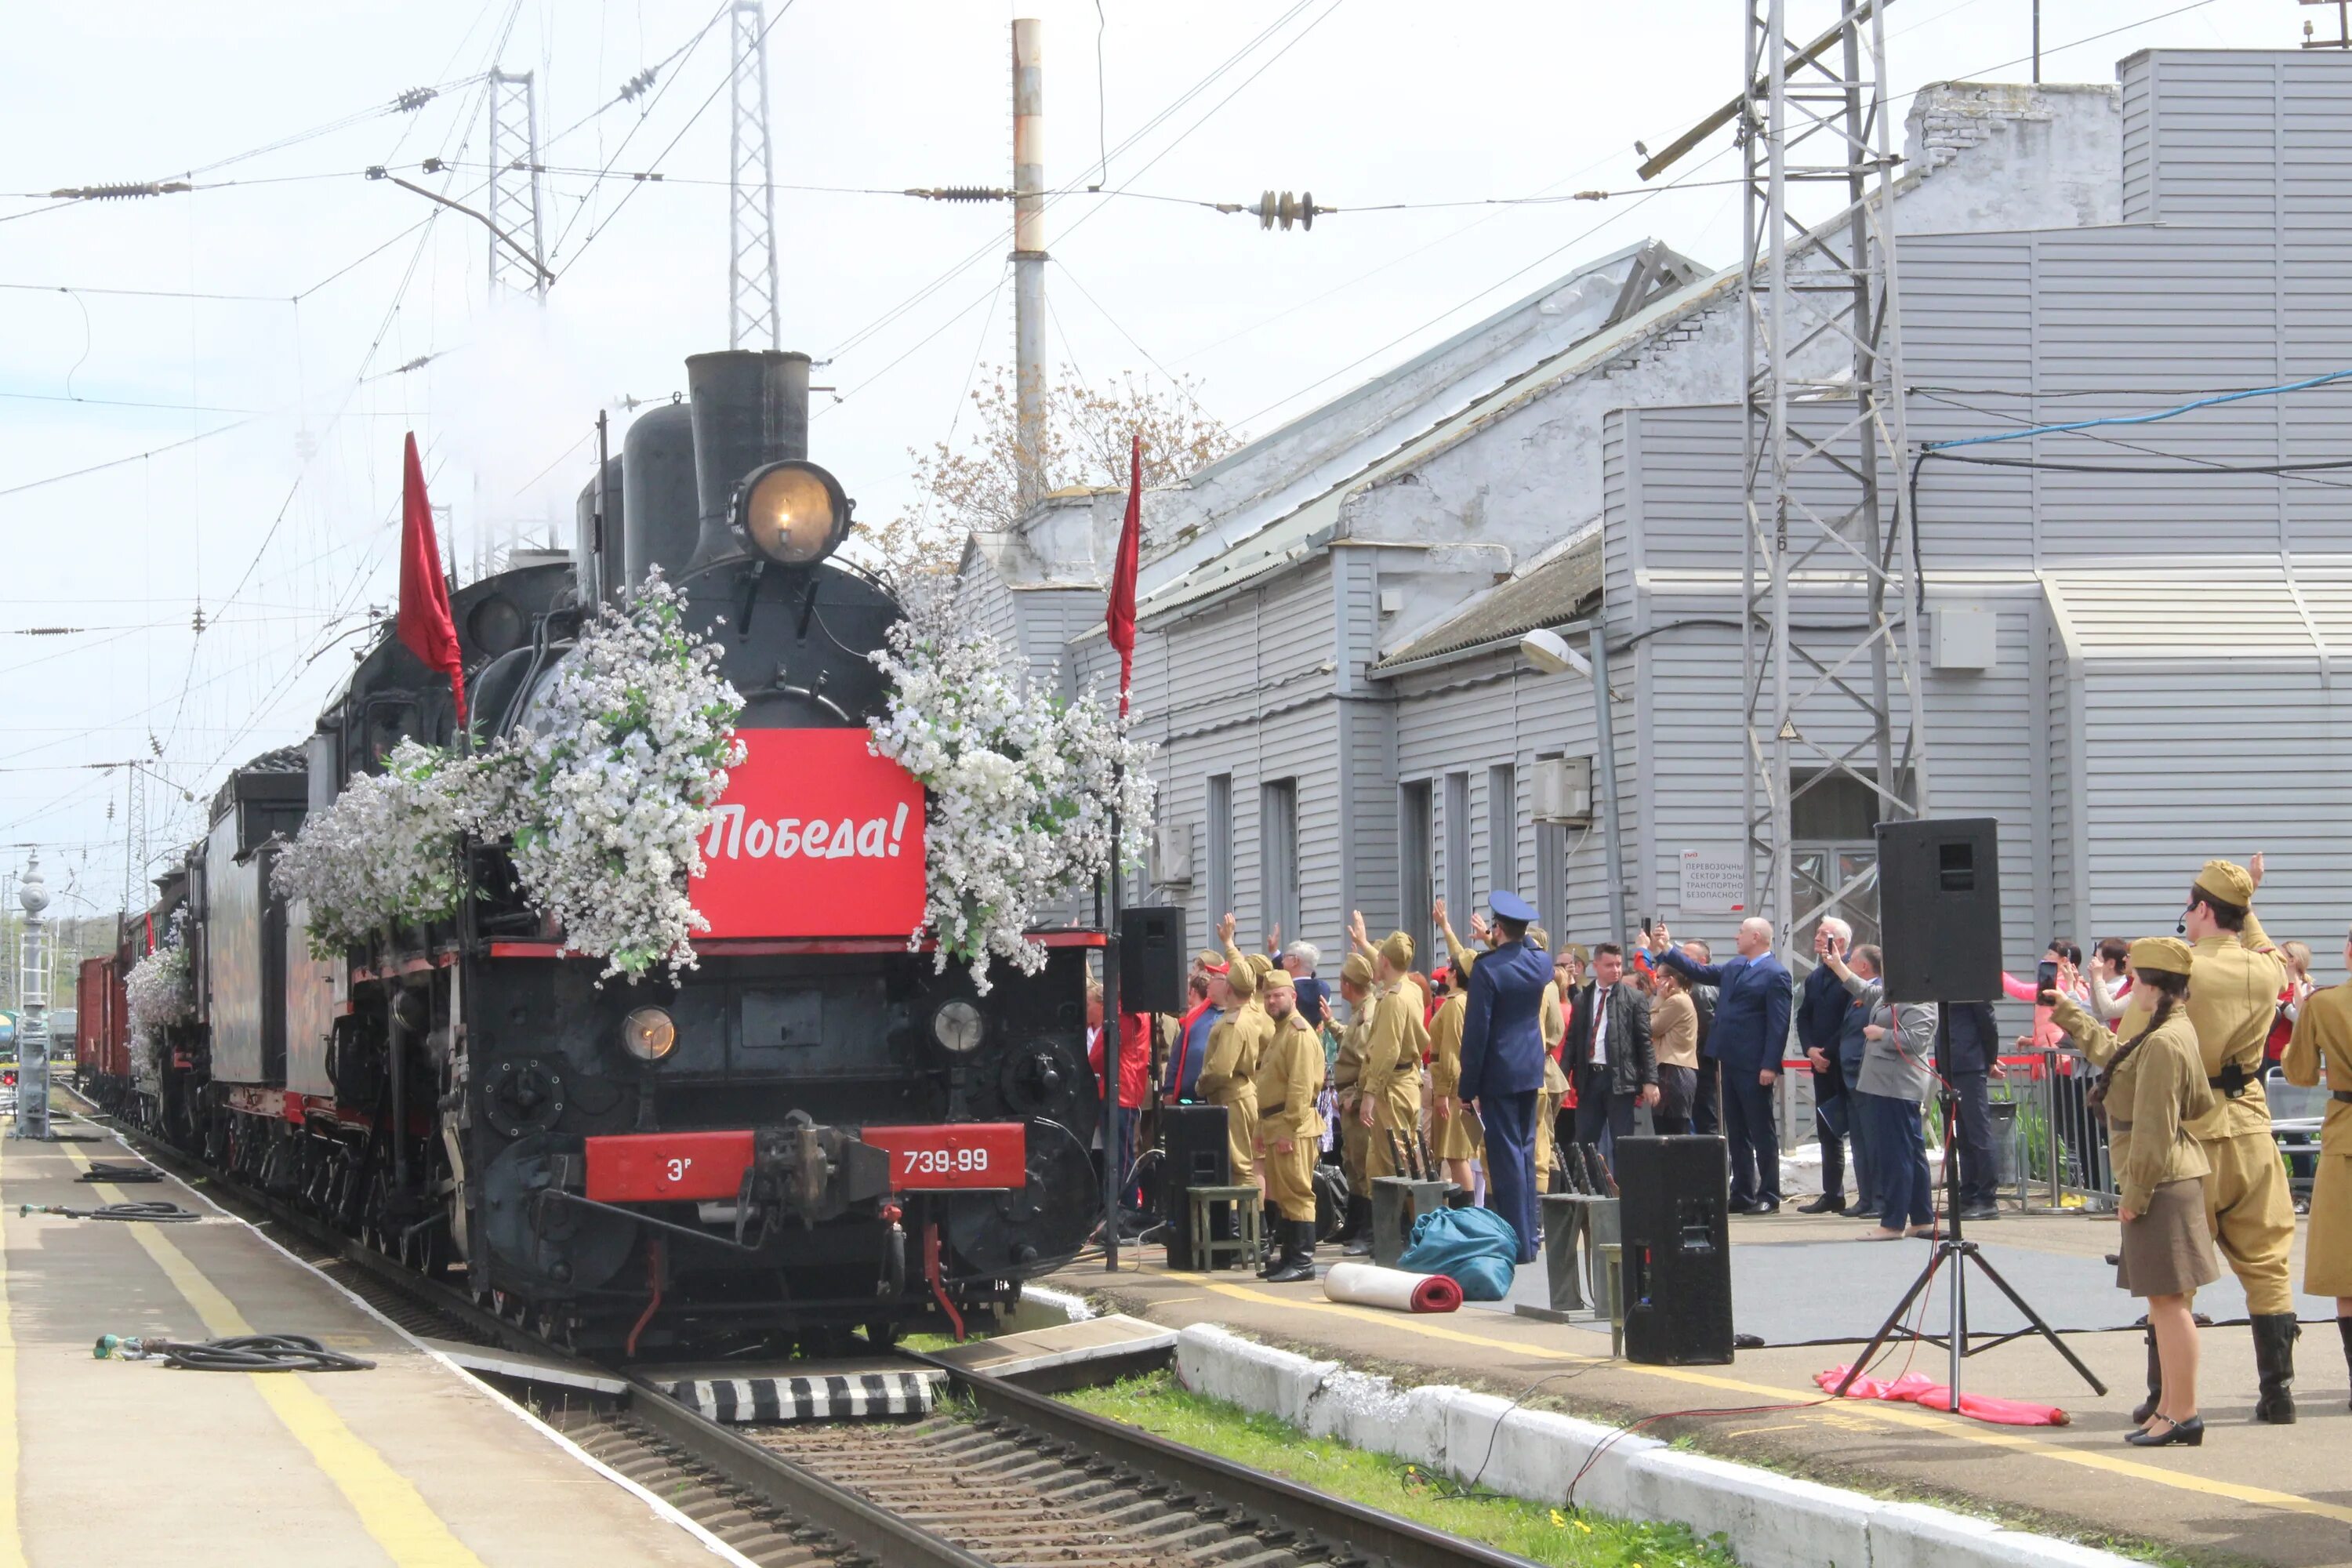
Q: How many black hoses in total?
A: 3